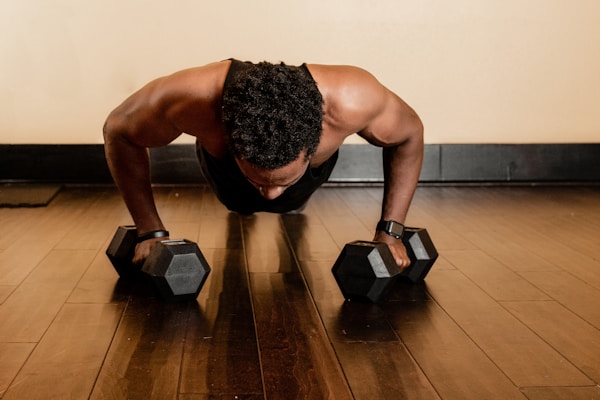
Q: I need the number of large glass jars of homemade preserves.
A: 0